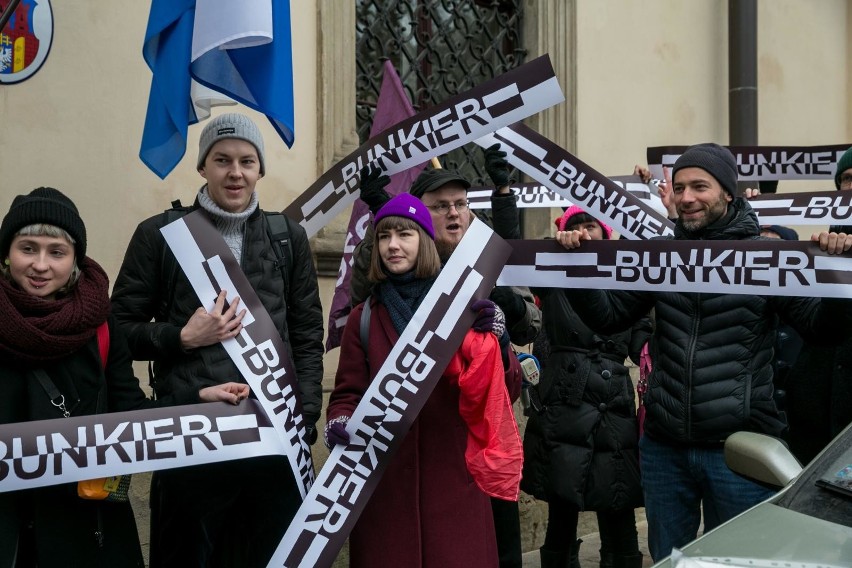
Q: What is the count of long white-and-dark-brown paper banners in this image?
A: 9